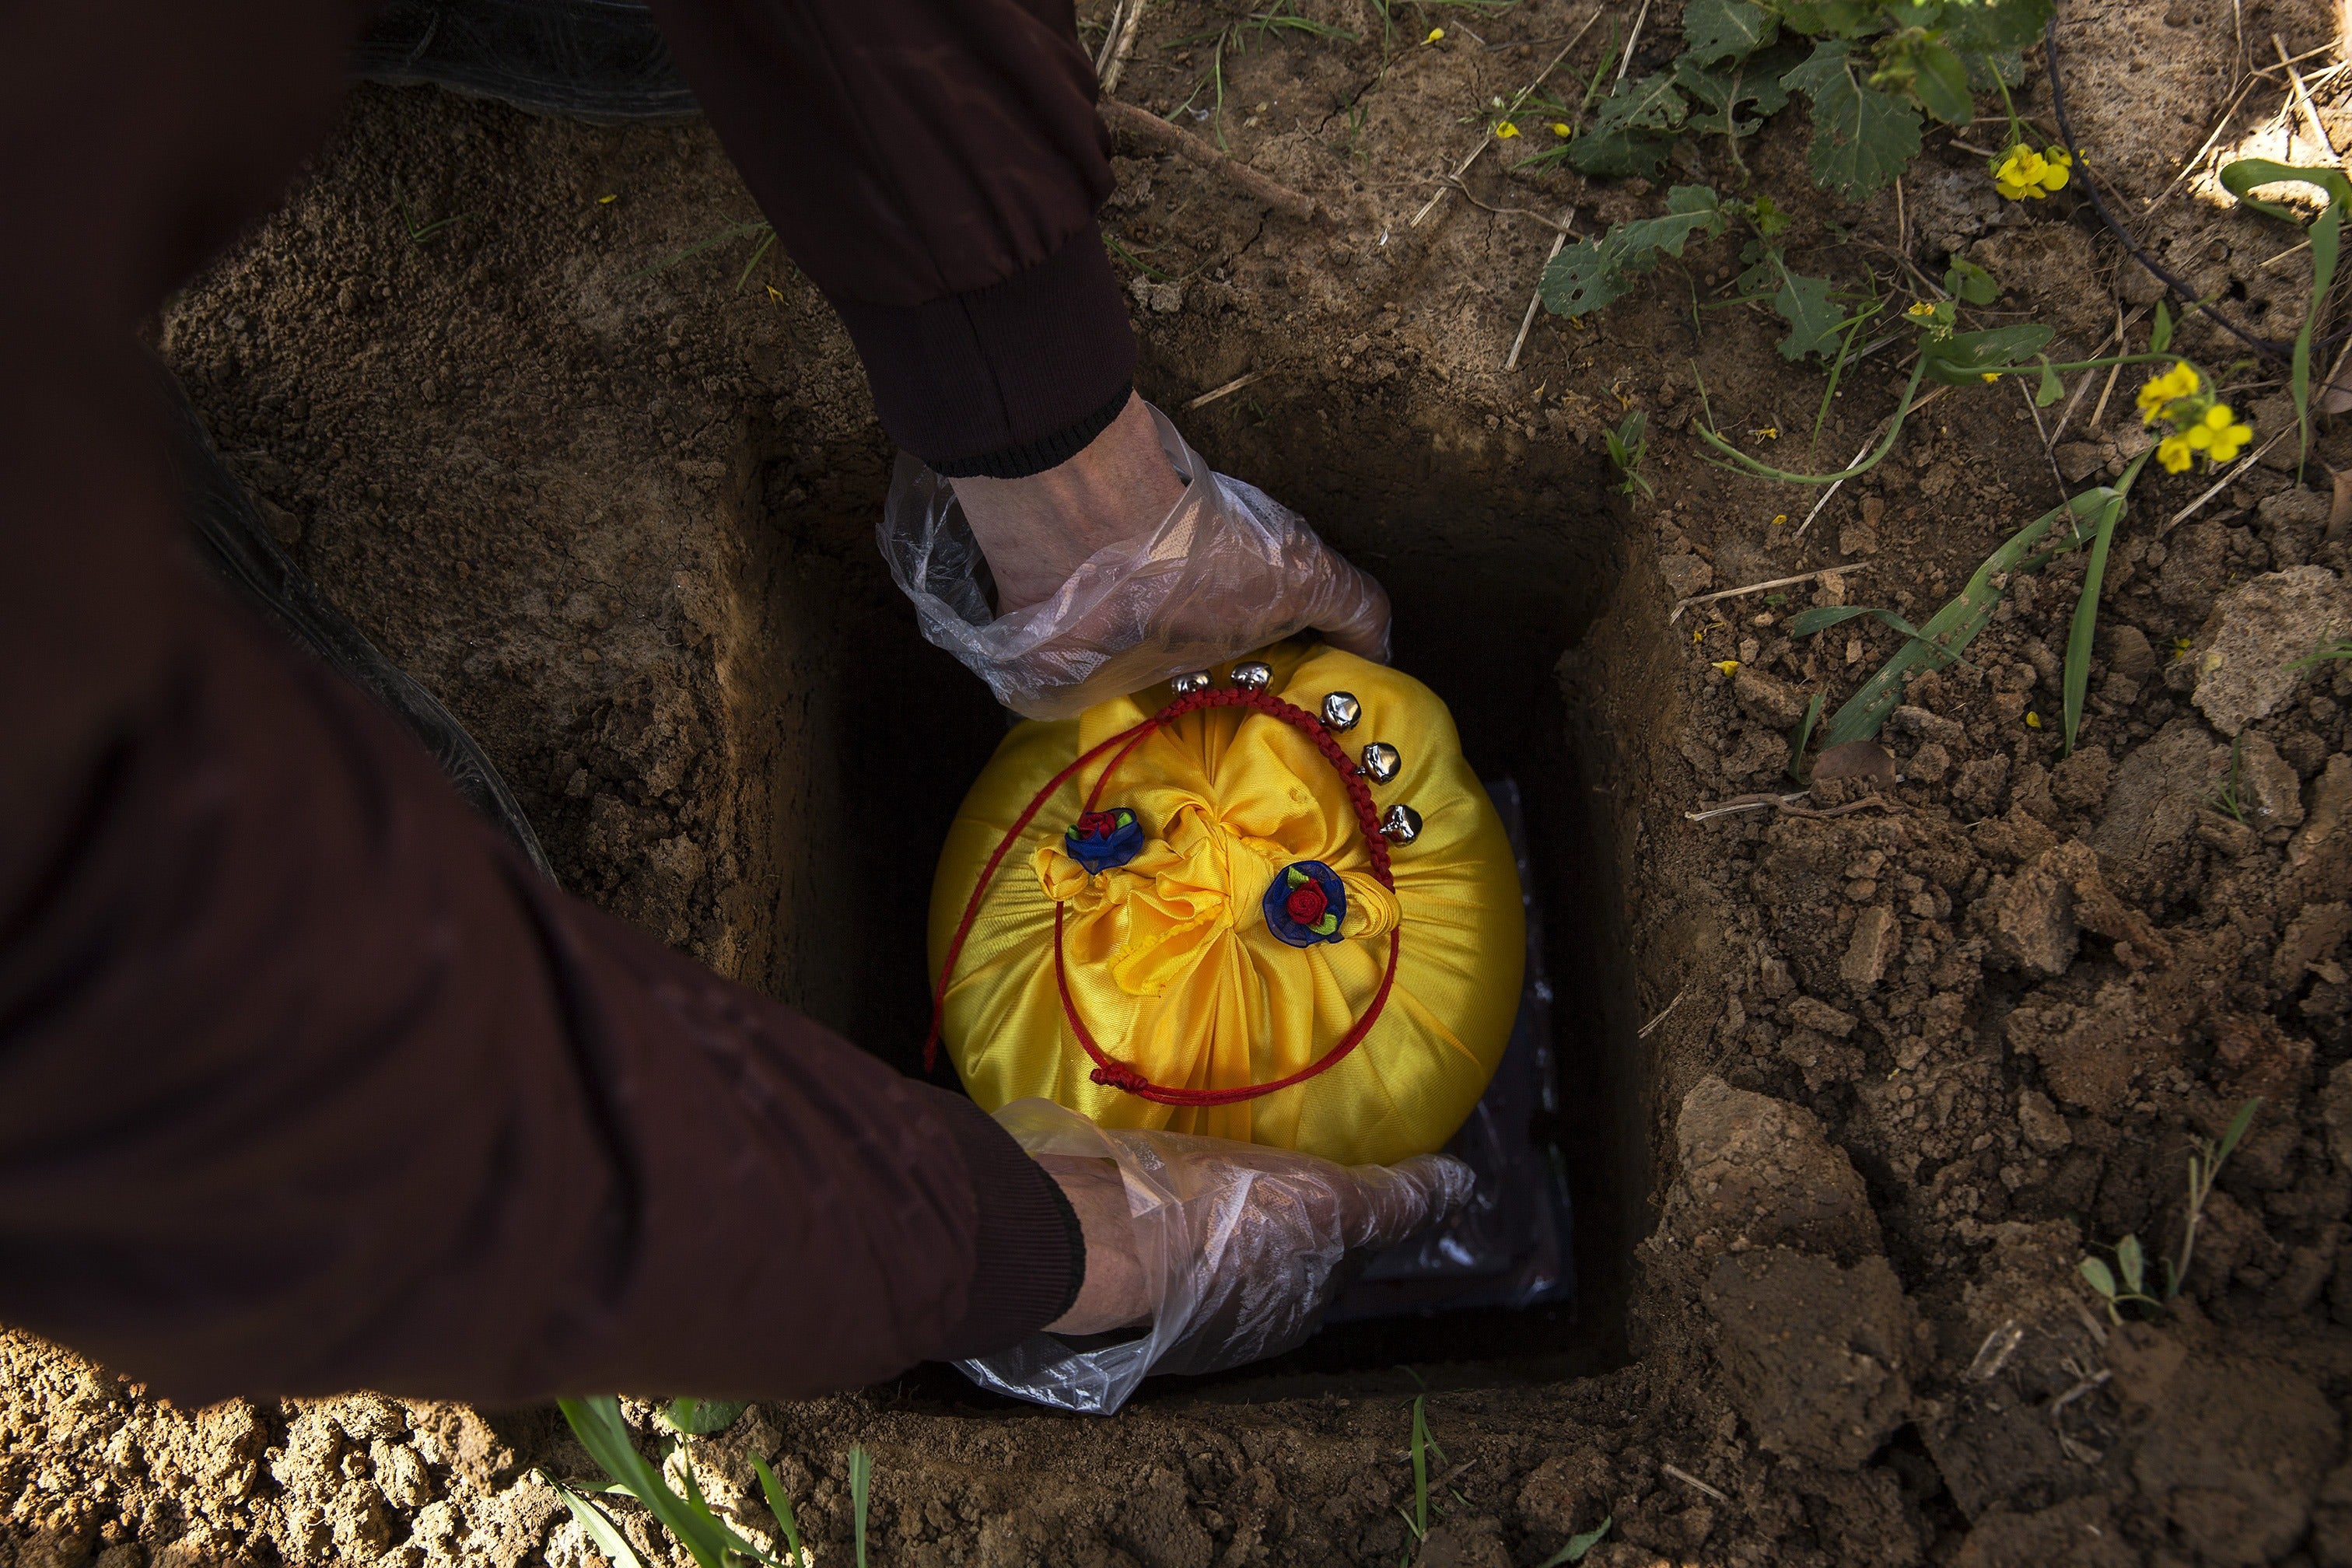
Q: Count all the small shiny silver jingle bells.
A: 5